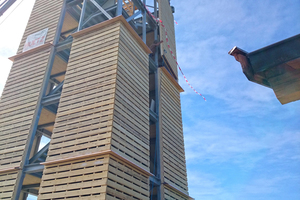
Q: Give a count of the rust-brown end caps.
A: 1